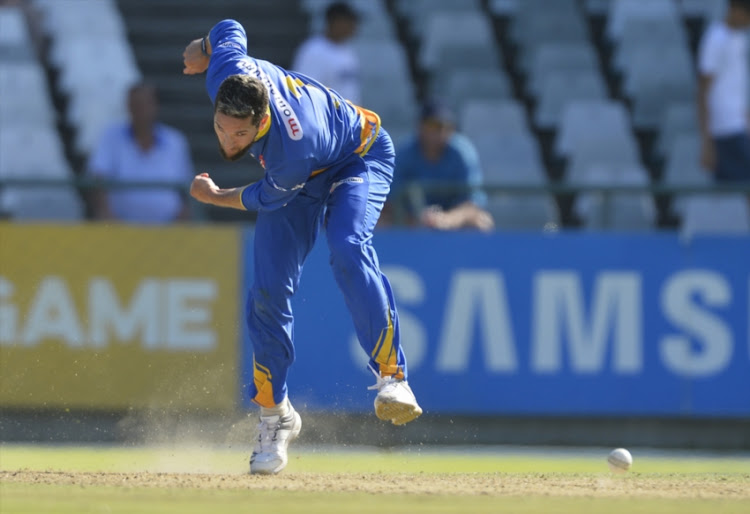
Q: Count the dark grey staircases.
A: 1